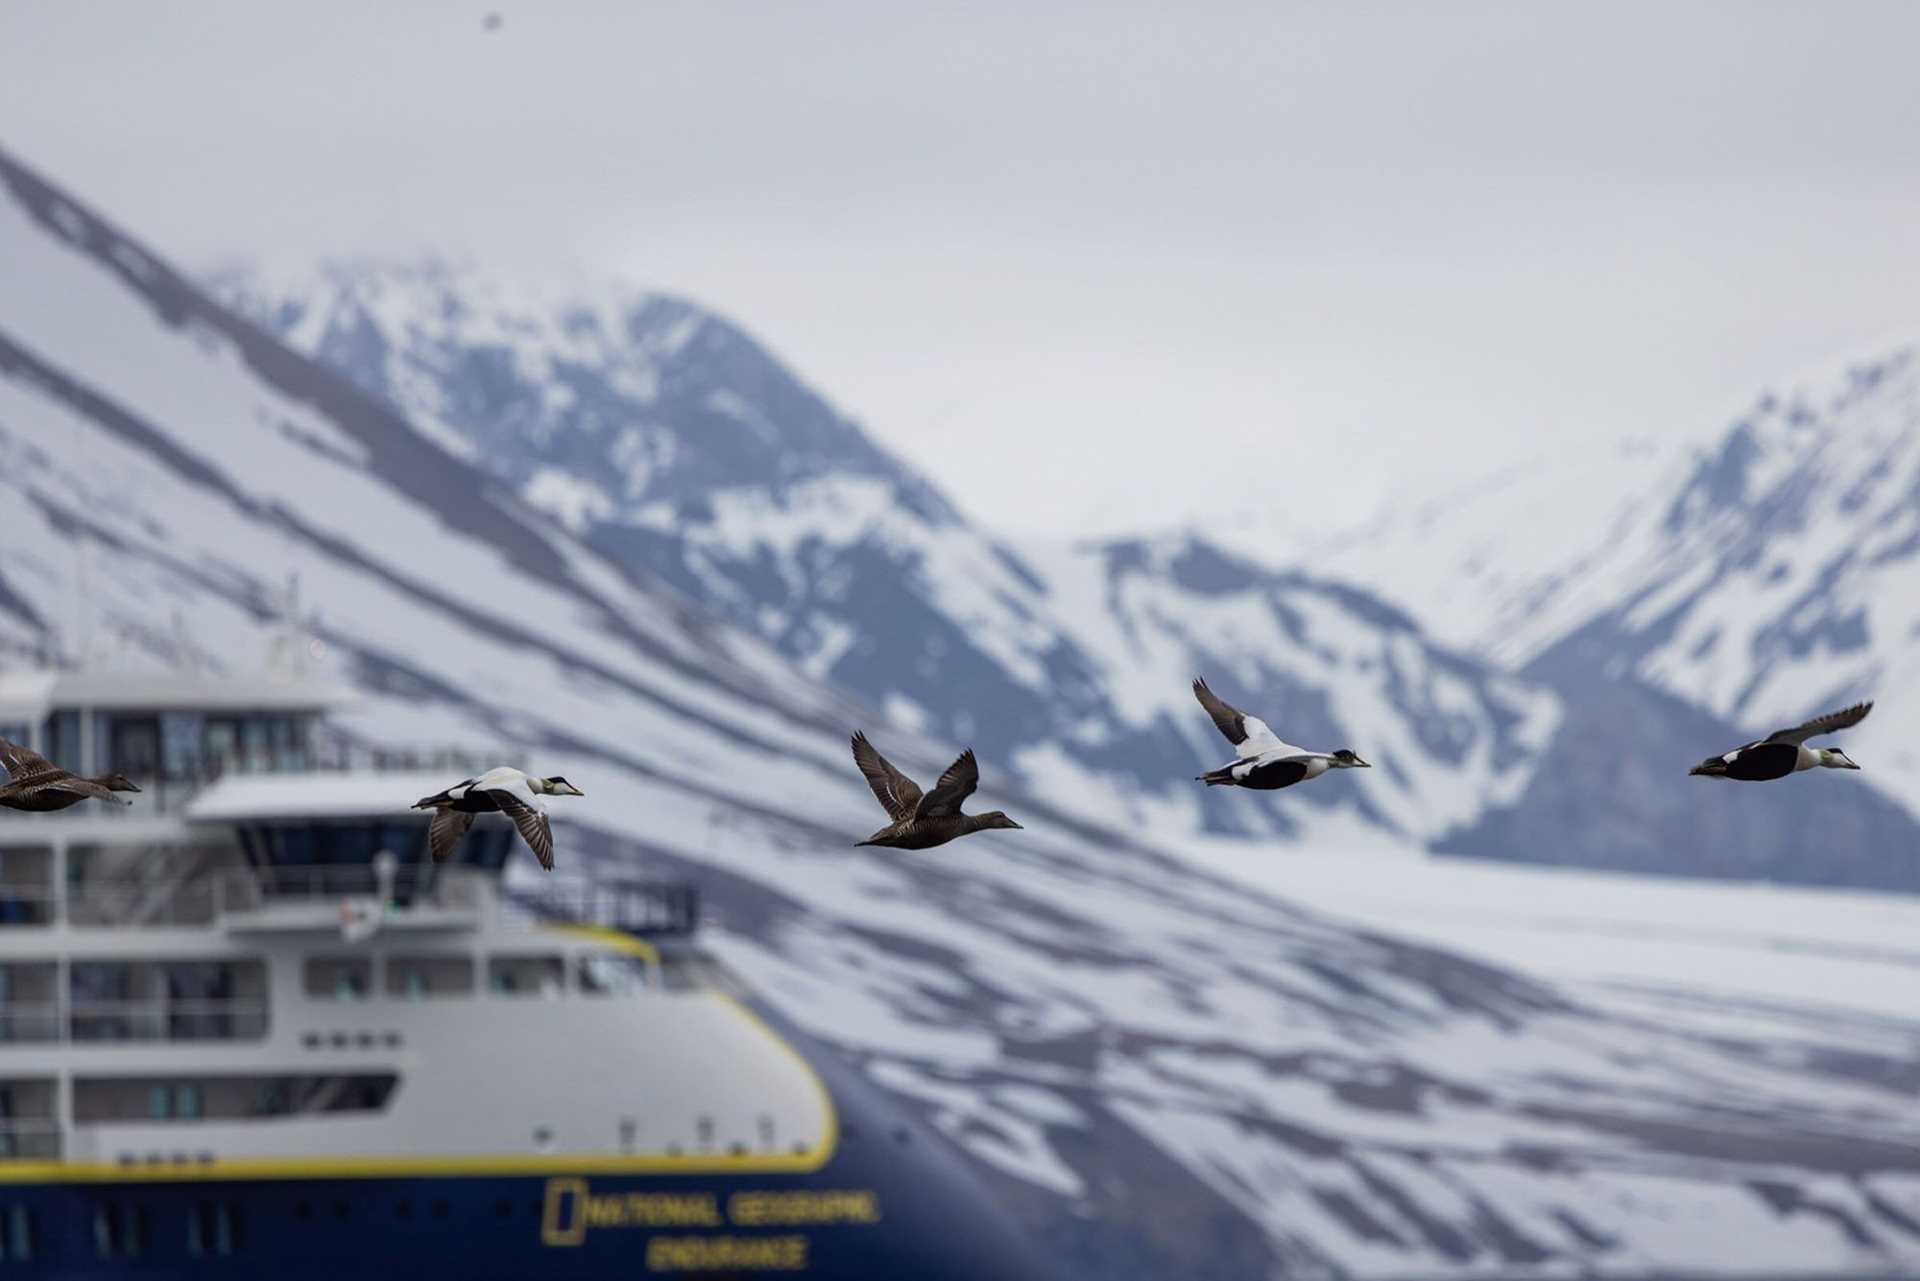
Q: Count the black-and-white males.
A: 3